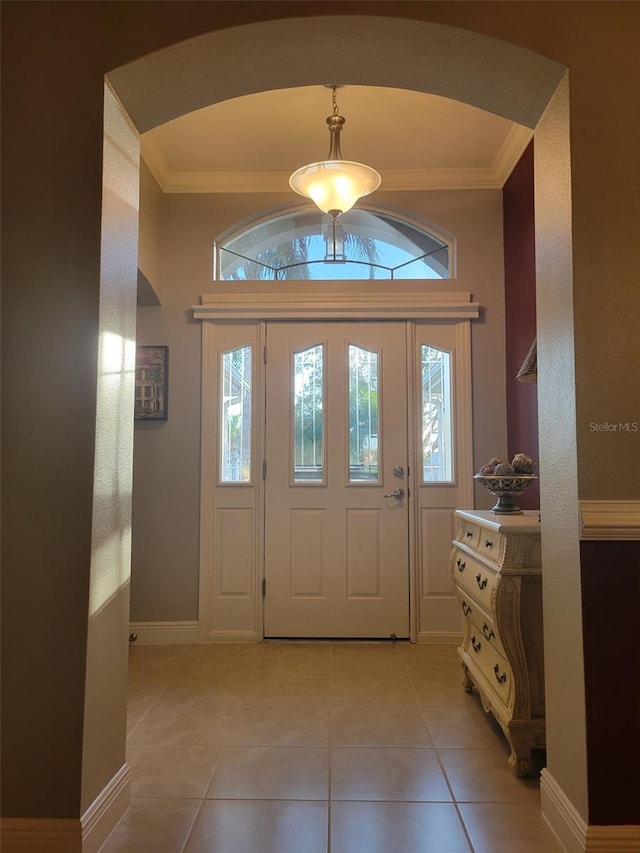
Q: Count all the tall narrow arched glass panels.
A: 4